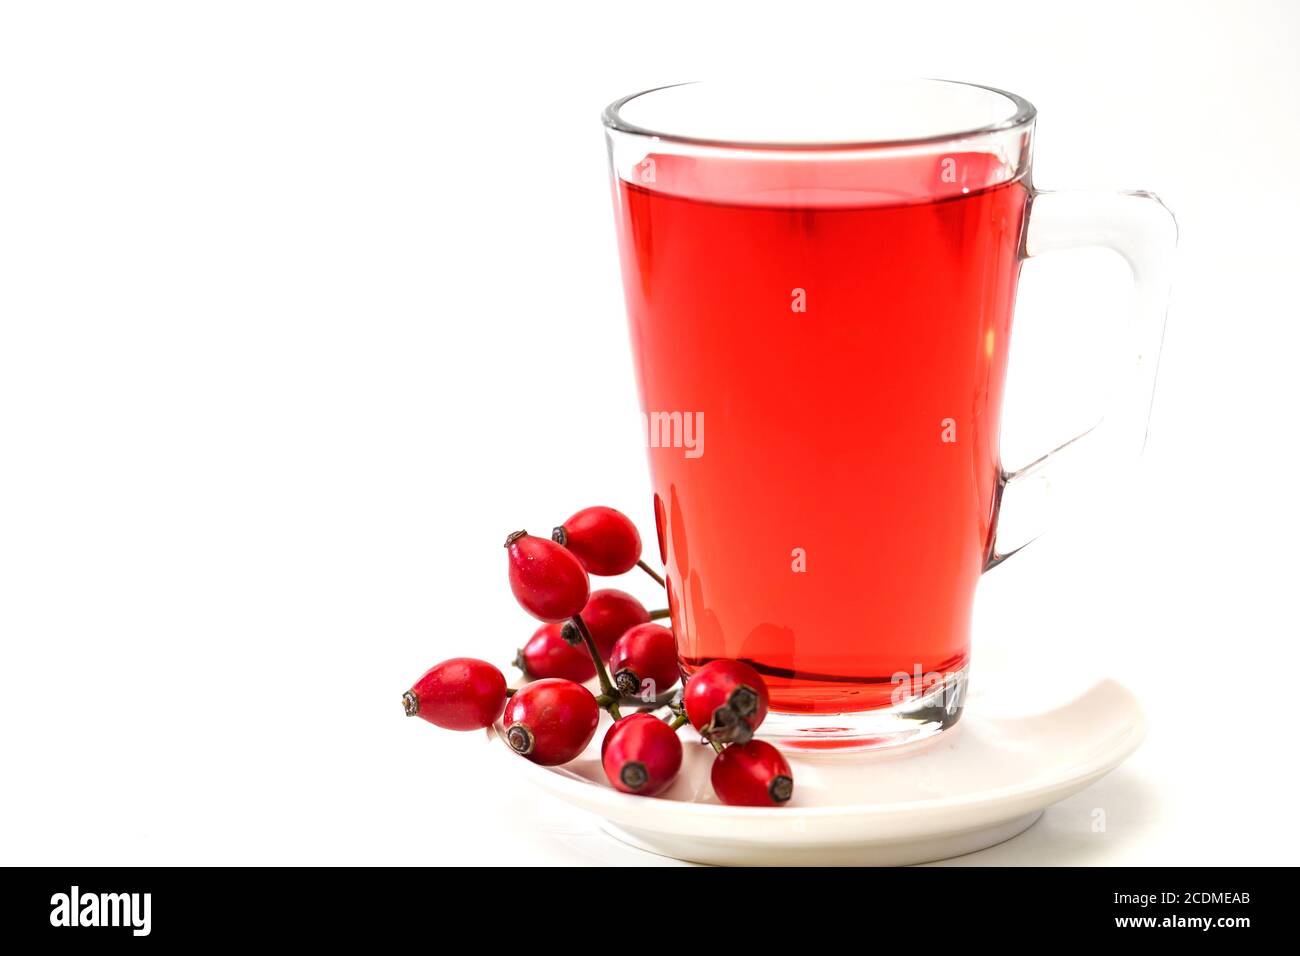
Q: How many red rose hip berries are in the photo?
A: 10